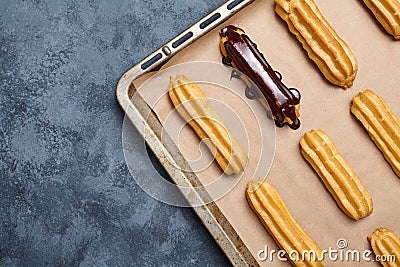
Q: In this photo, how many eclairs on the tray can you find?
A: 8